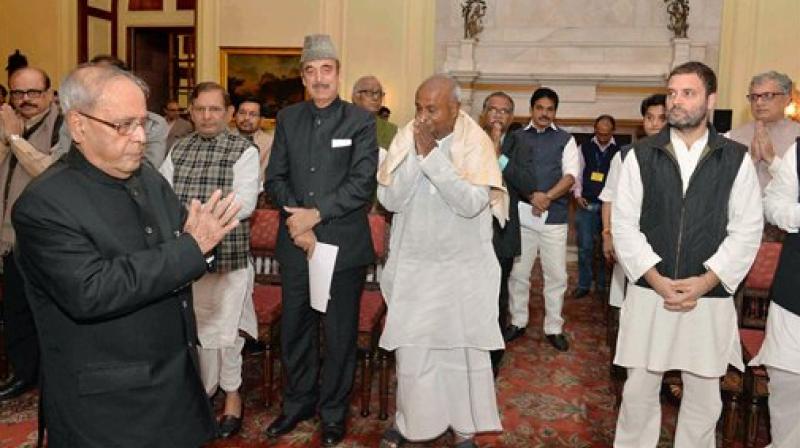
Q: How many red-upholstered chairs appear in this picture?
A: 3